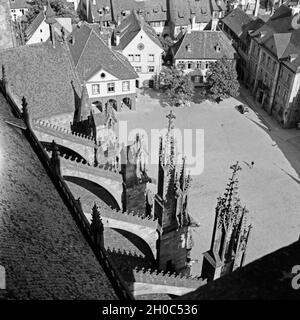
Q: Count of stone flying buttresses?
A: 4